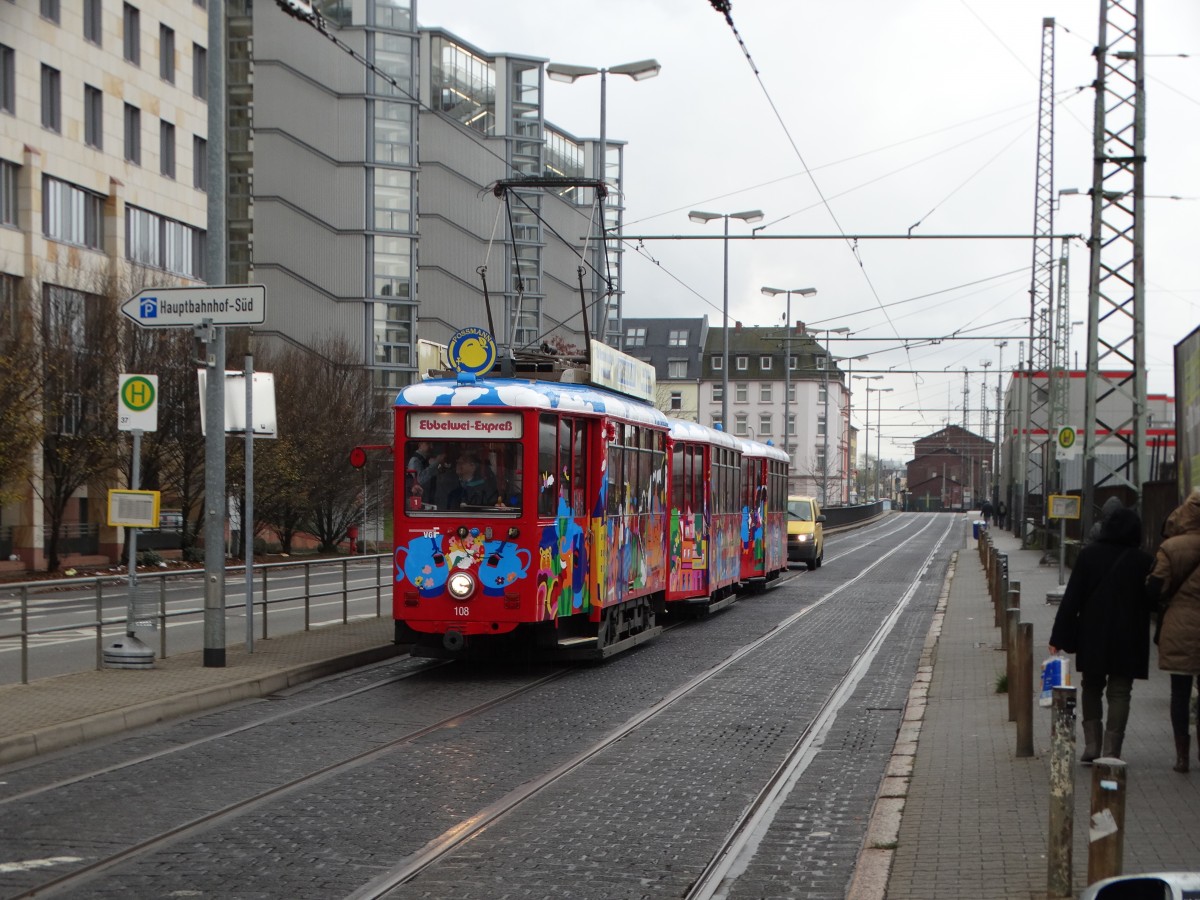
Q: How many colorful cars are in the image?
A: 3